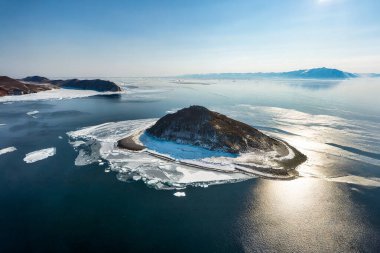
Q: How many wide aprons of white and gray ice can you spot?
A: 1